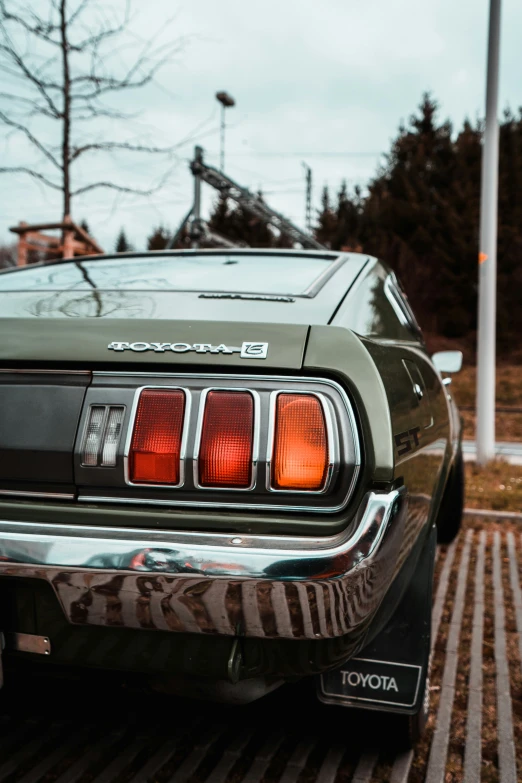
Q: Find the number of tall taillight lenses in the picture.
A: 3